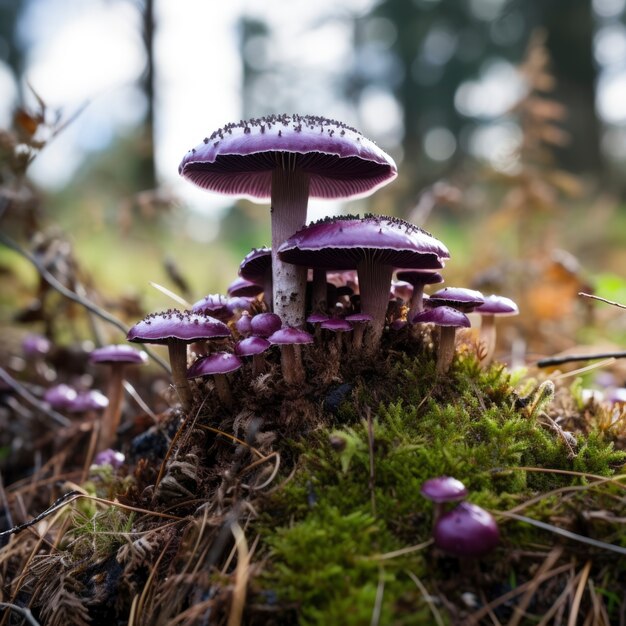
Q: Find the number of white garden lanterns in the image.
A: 0